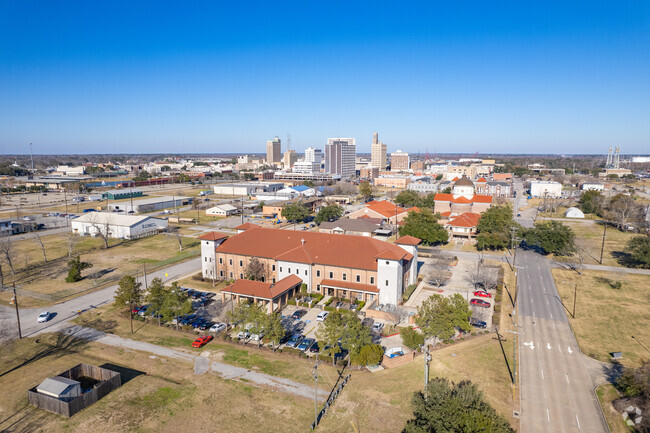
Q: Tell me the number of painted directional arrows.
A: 3